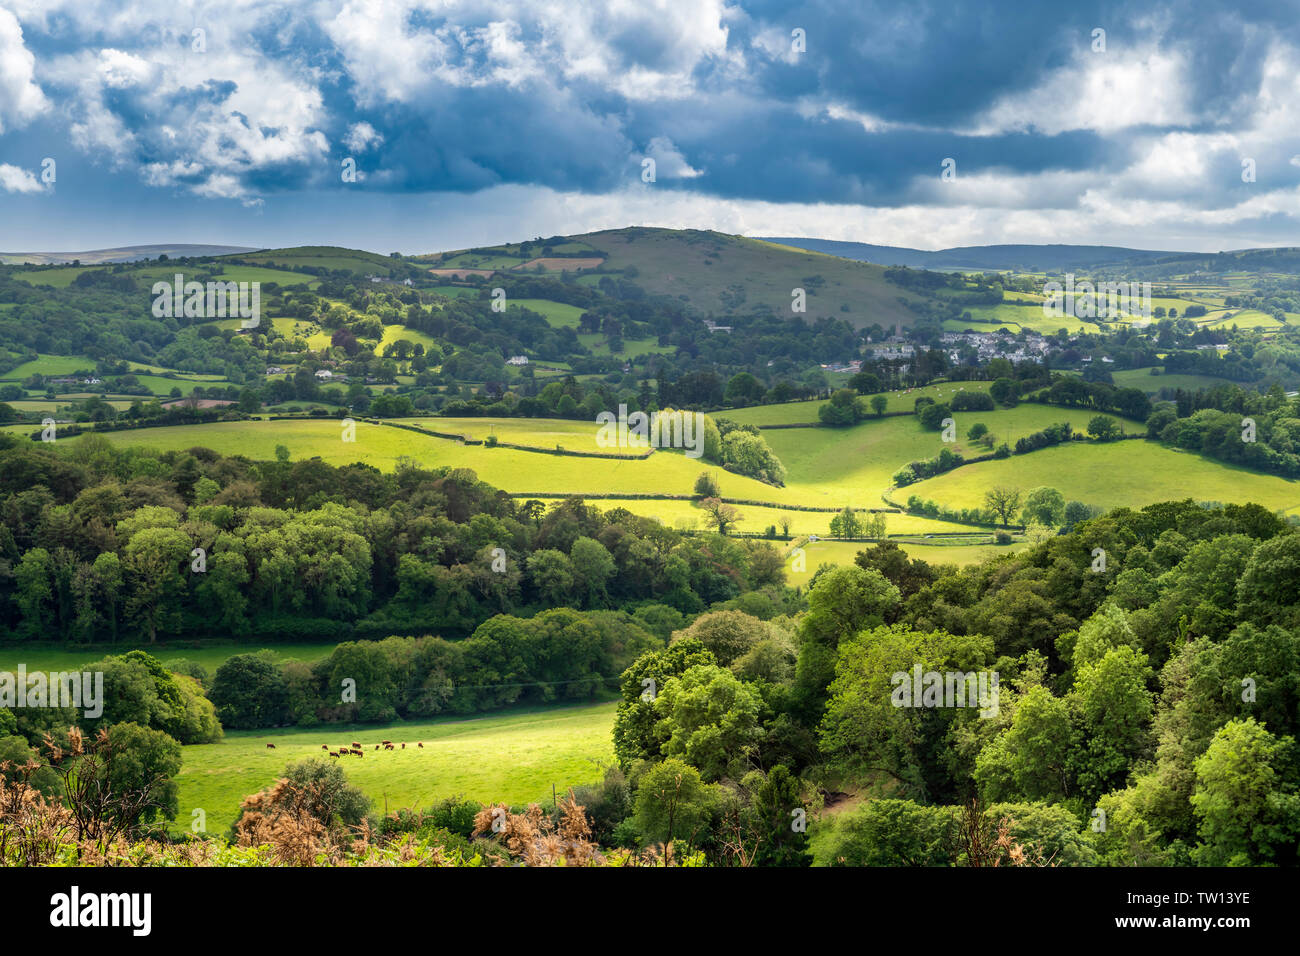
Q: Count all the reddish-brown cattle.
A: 12